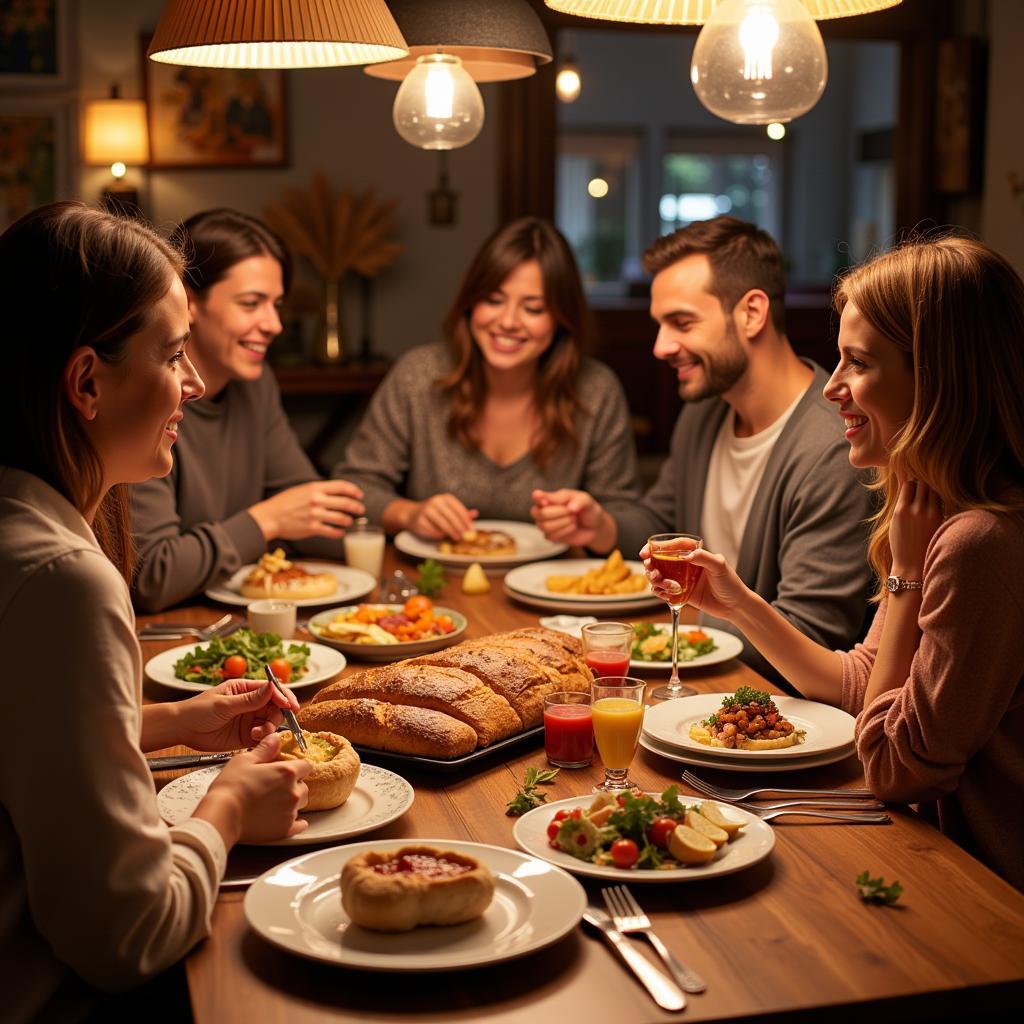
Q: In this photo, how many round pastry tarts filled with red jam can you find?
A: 1